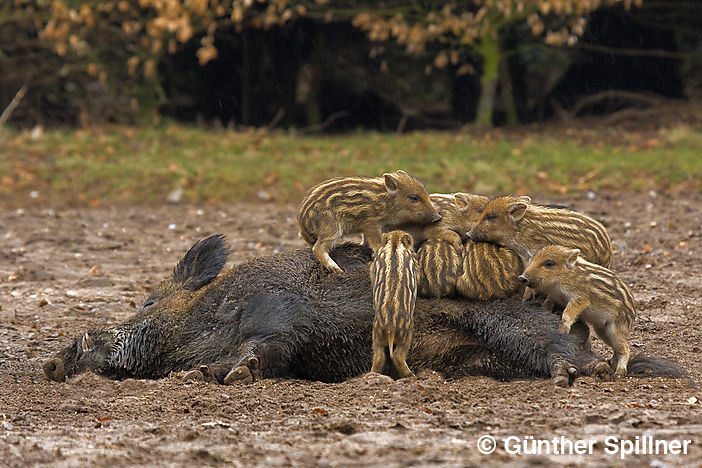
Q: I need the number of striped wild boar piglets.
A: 7